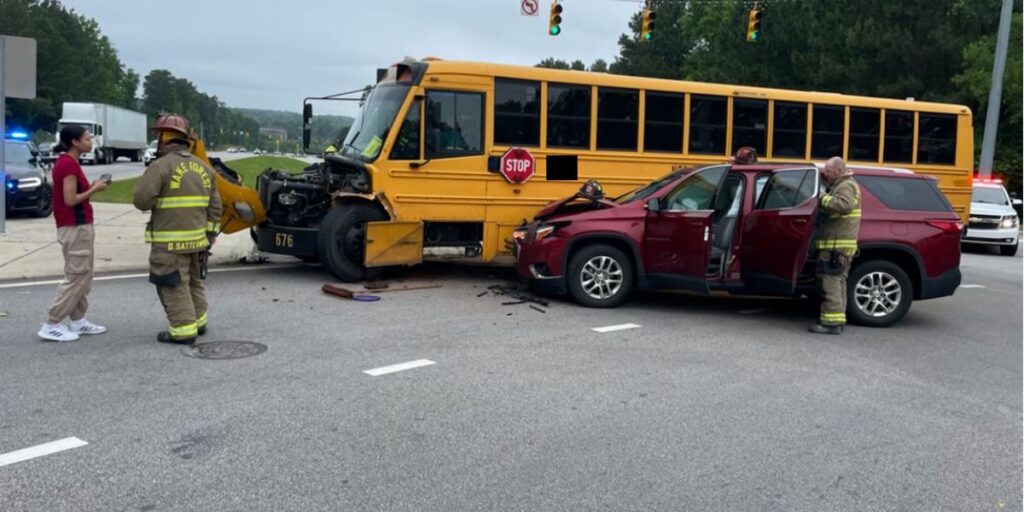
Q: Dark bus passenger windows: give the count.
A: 11